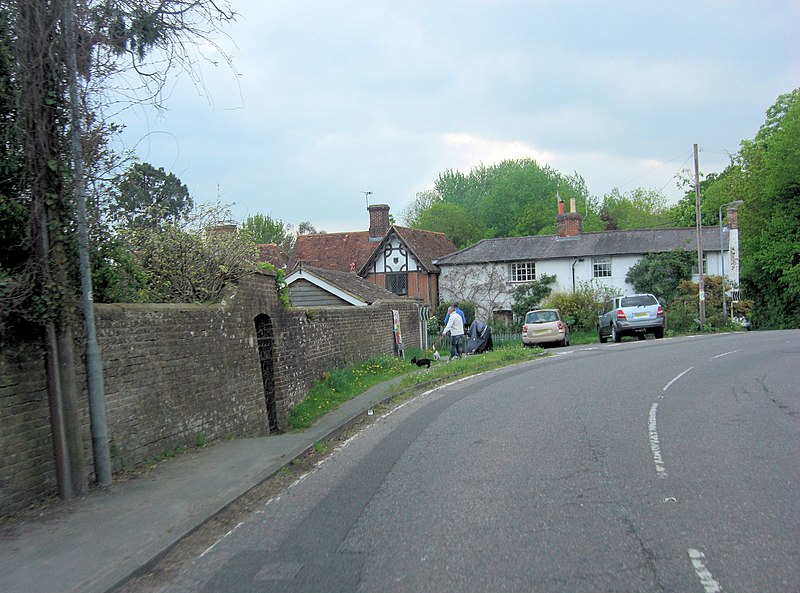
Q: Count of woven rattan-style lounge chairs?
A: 0